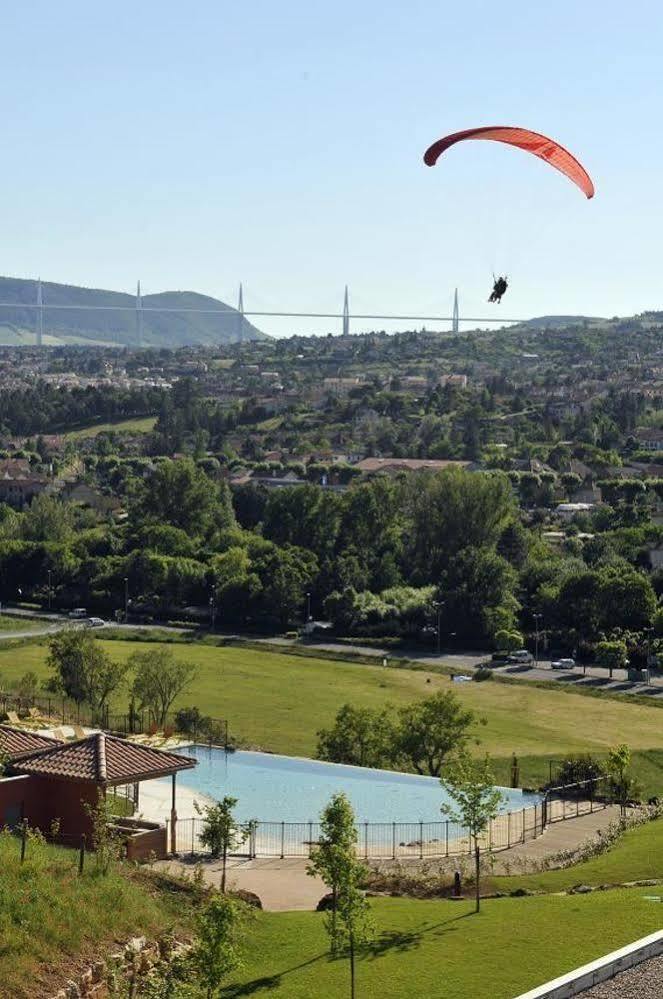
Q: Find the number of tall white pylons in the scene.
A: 5